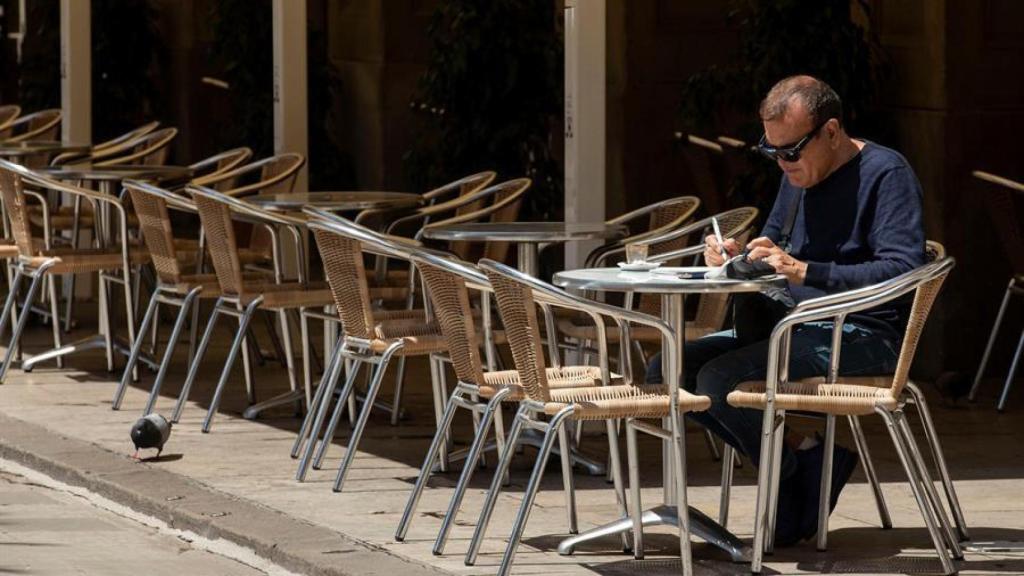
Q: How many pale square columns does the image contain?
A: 3